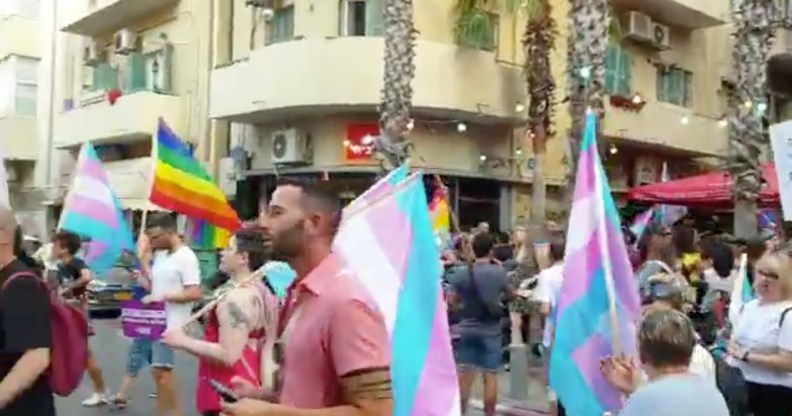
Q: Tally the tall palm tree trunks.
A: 4